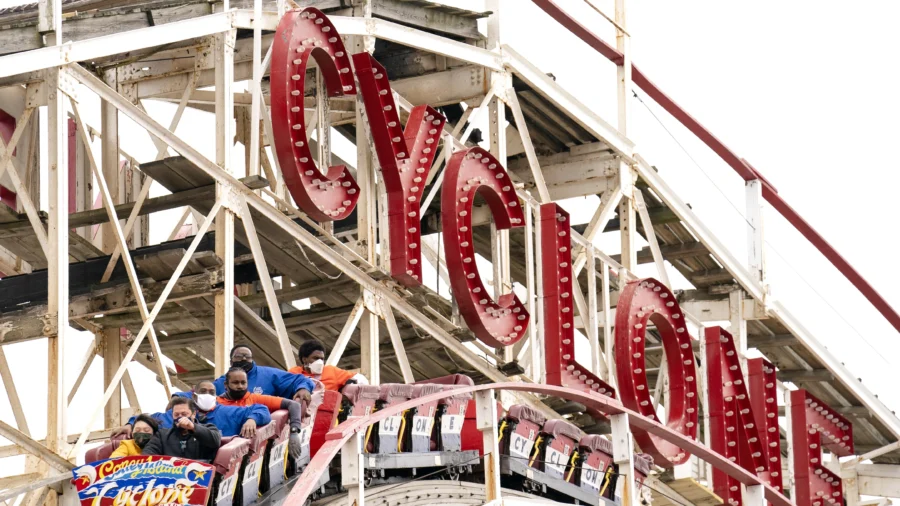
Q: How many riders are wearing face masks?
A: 6